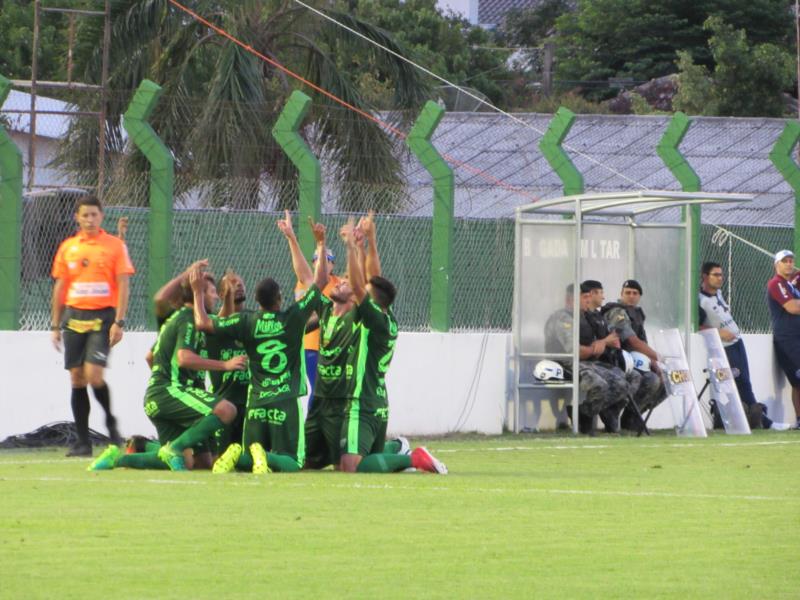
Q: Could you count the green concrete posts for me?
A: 7